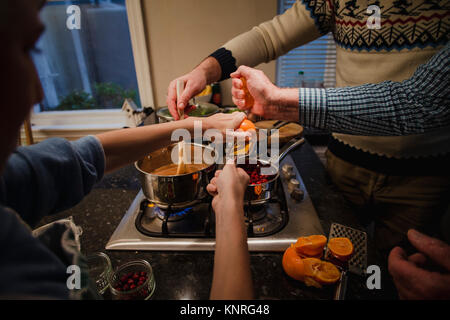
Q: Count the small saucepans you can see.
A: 1